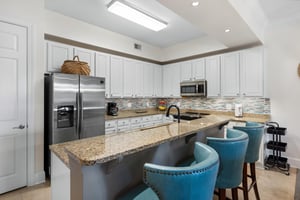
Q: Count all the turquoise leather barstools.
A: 3